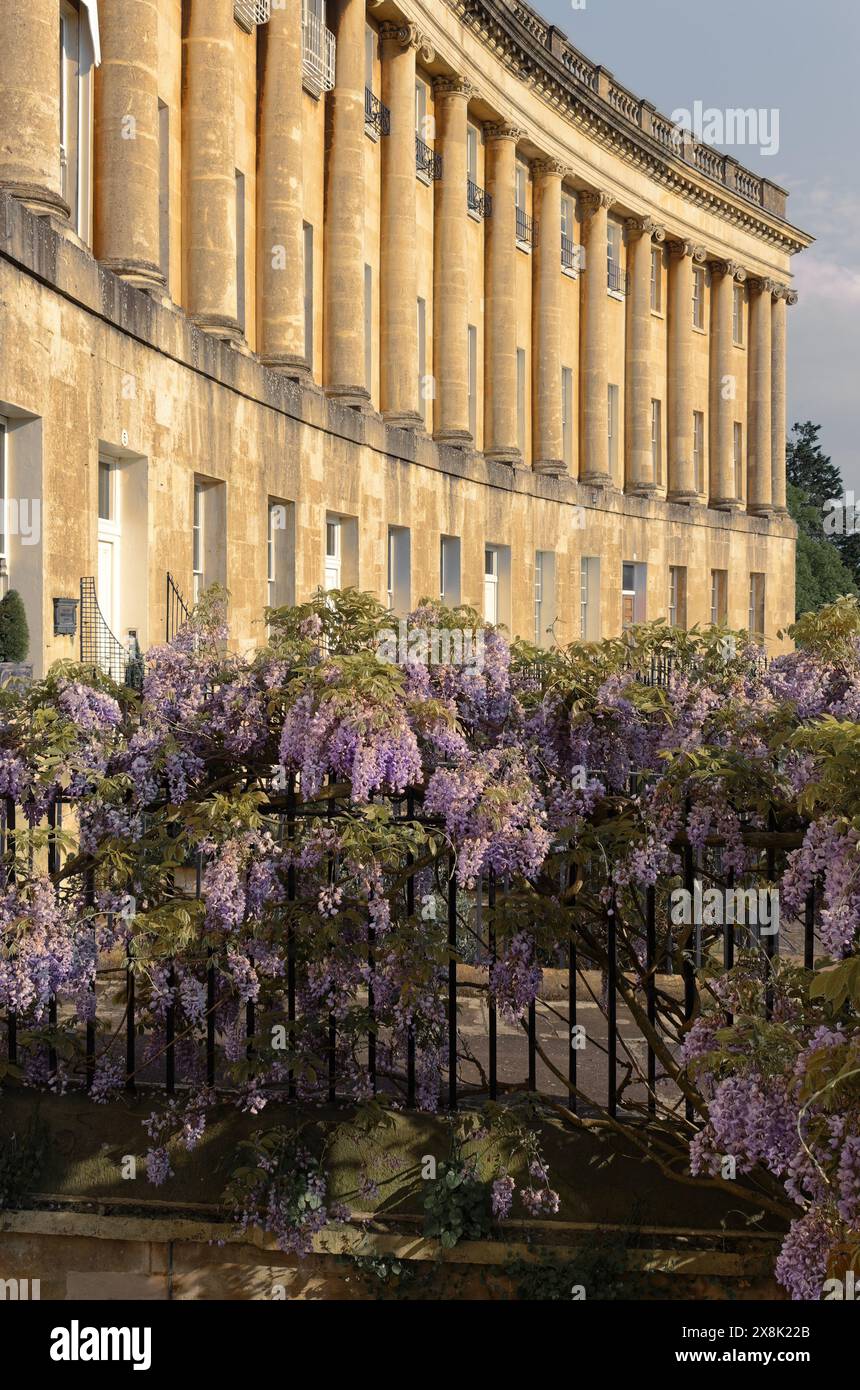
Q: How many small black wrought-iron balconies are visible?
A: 6